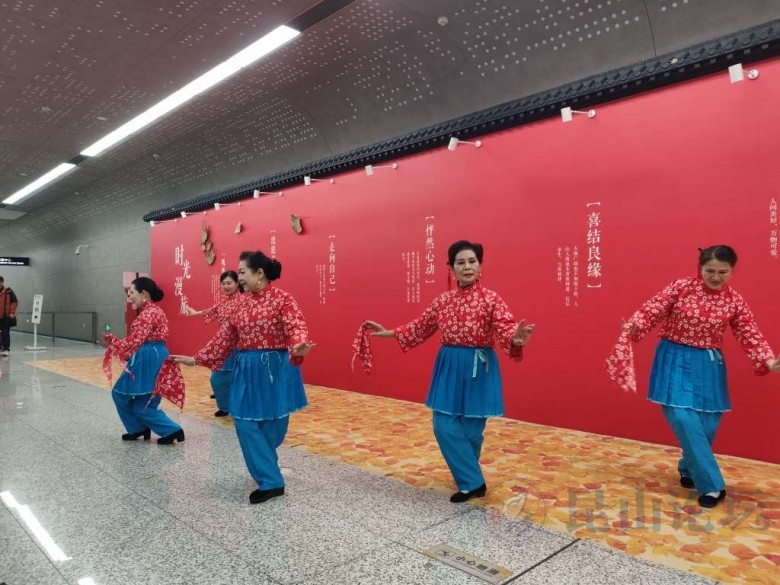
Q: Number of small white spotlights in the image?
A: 9